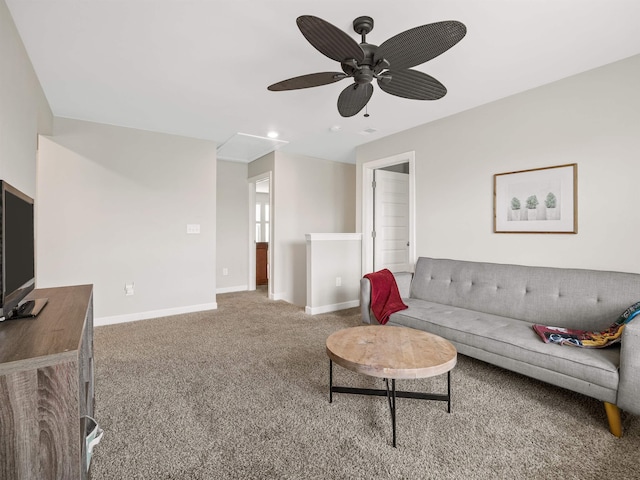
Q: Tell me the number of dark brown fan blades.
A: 5